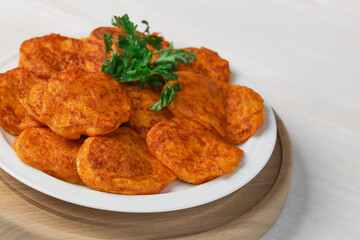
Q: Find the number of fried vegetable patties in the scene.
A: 11